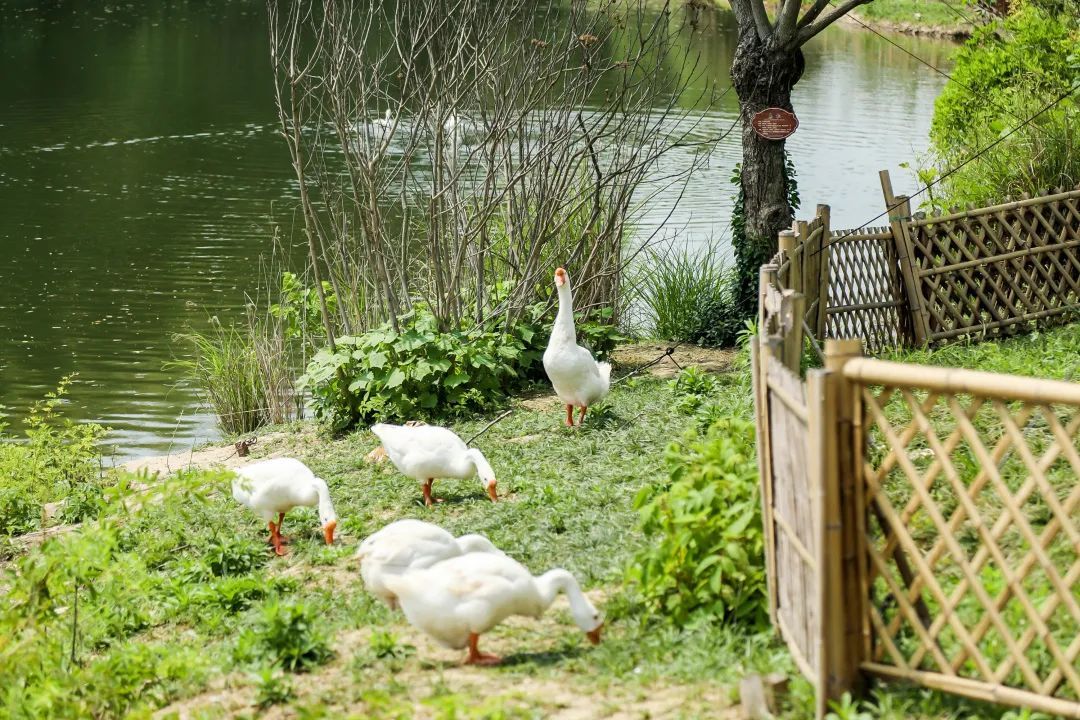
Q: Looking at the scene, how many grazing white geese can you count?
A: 4